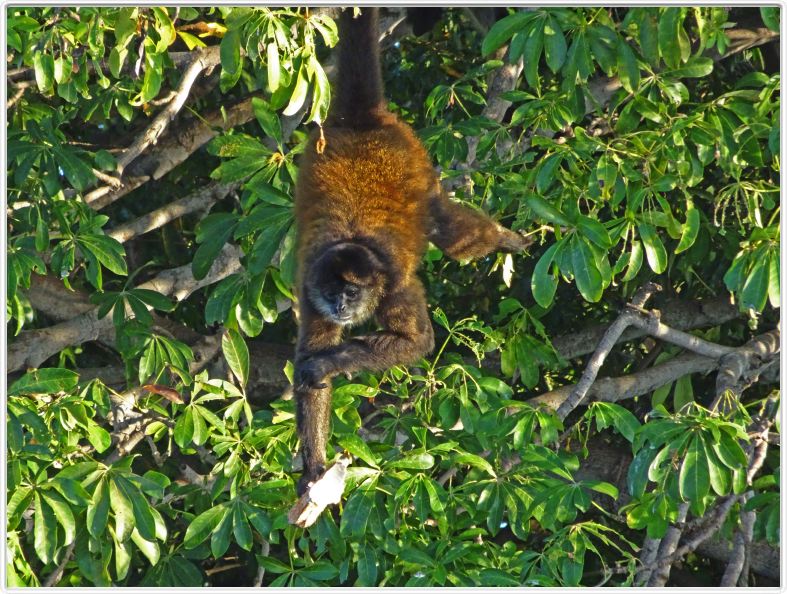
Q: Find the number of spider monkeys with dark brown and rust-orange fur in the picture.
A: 1